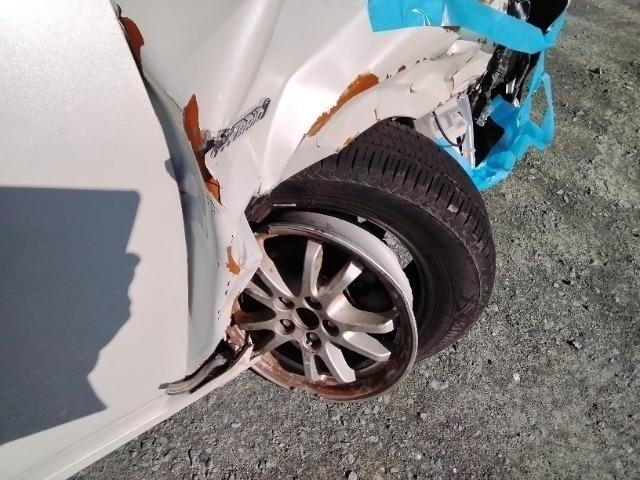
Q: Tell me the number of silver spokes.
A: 10